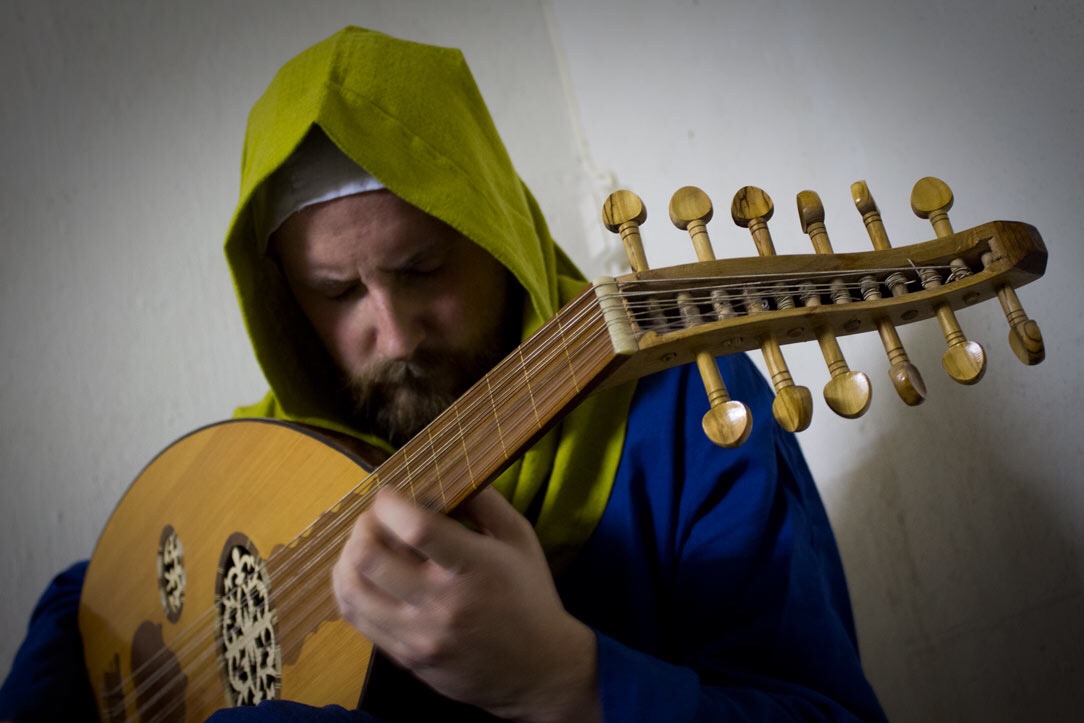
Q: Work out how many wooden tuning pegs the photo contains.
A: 12